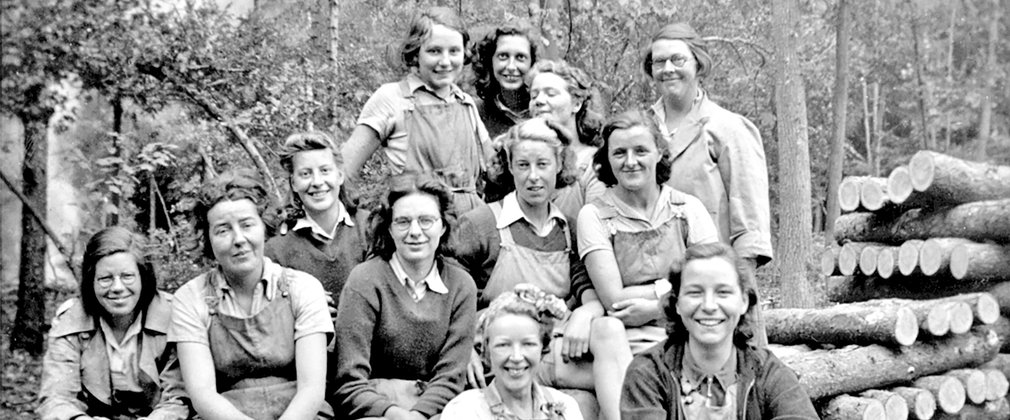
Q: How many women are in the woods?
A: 12